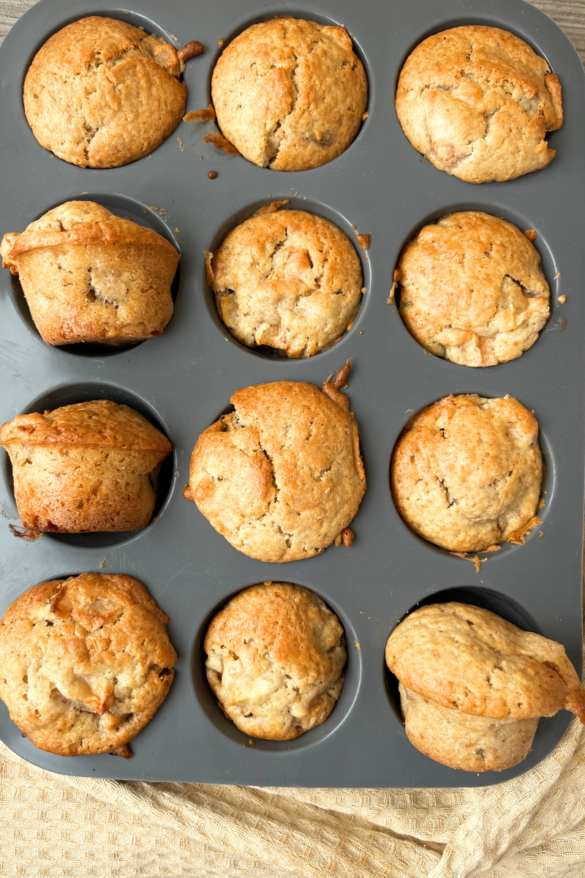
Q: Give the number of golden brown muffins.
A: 12